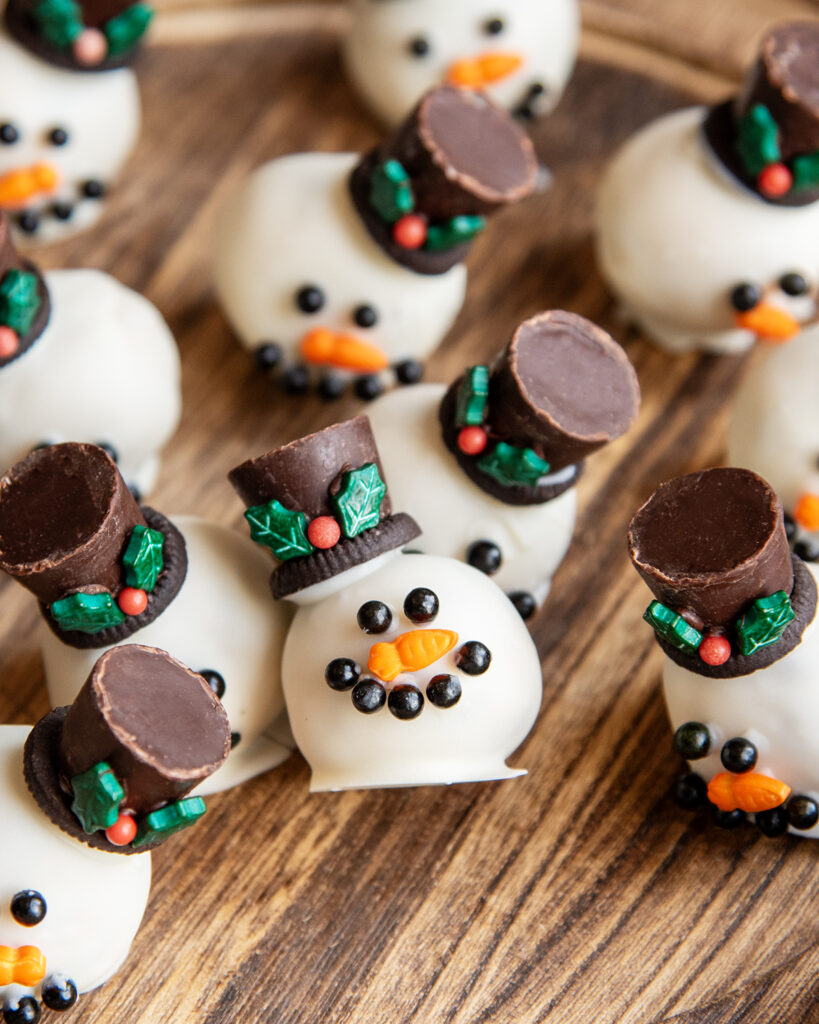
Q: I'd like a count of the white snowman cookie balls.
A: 11